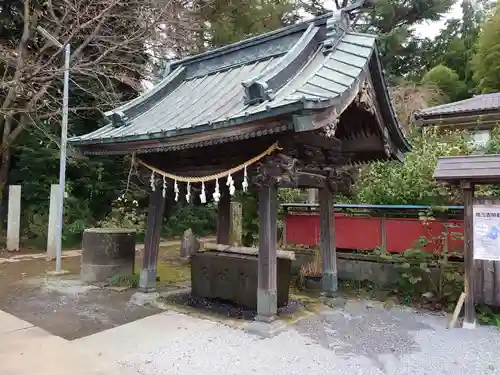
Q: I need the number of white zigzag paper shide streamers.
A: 8